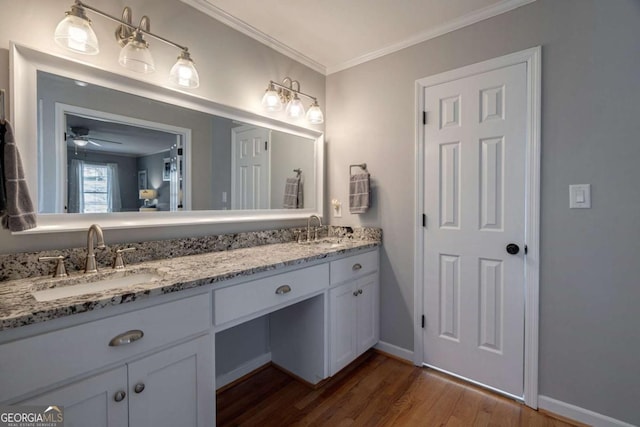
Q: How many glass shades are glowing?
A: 5